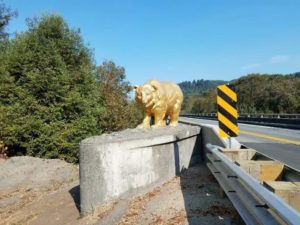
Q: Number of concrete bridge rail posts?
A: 3